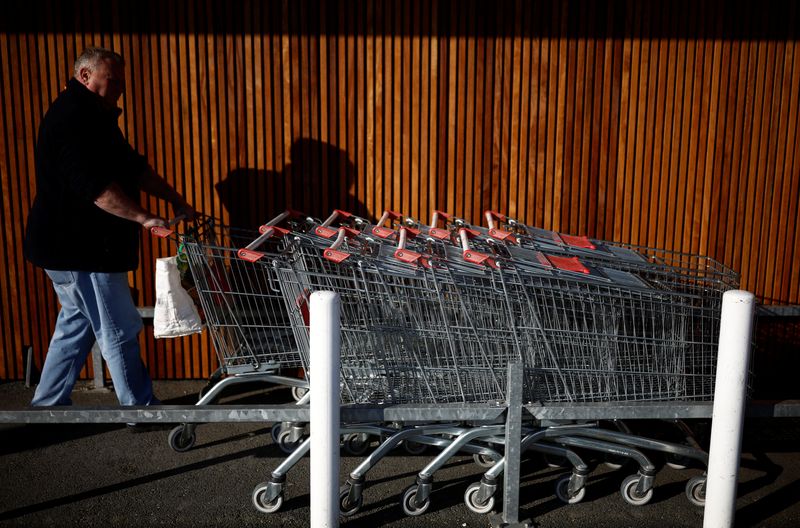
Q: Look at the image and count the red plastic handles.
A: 10